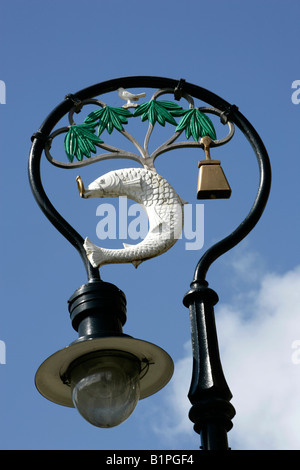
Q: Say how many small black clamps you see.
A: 4